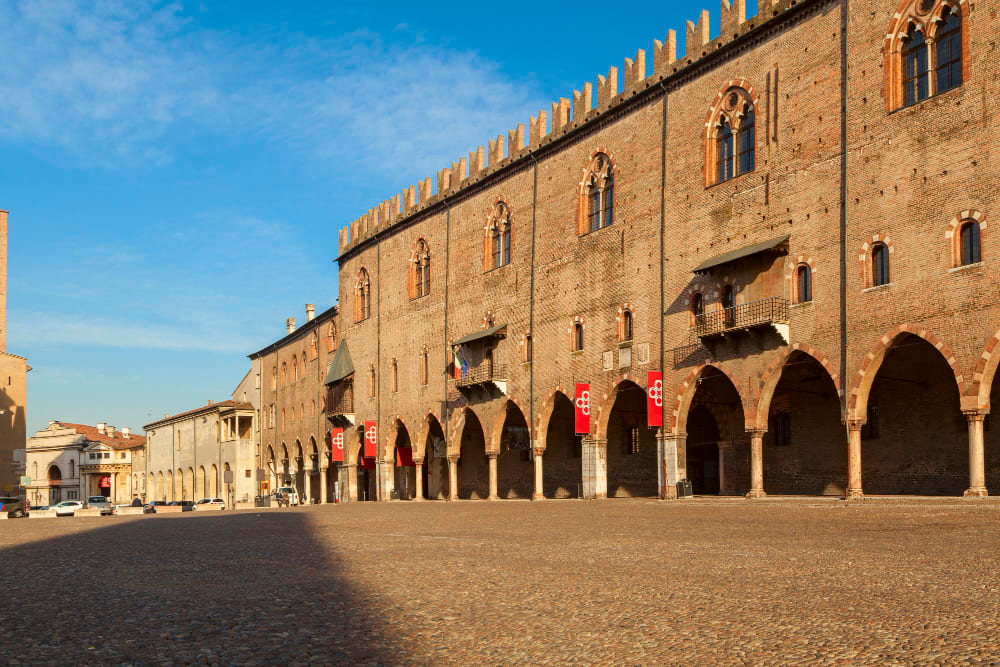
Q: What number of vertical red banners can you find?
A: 4